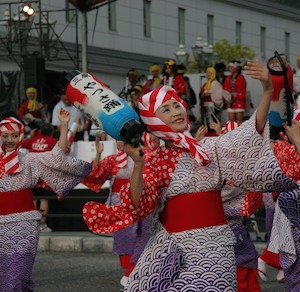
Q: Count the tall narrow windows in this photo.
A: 8